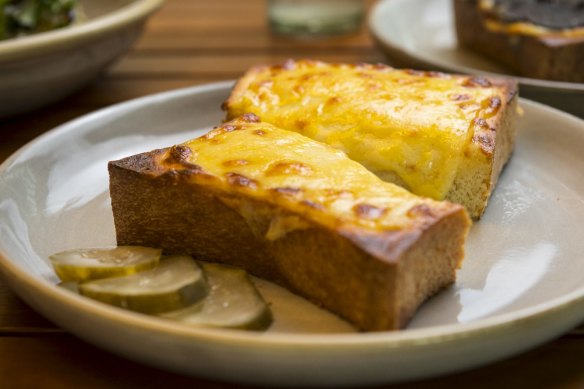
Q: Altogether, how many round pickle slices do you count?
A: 3